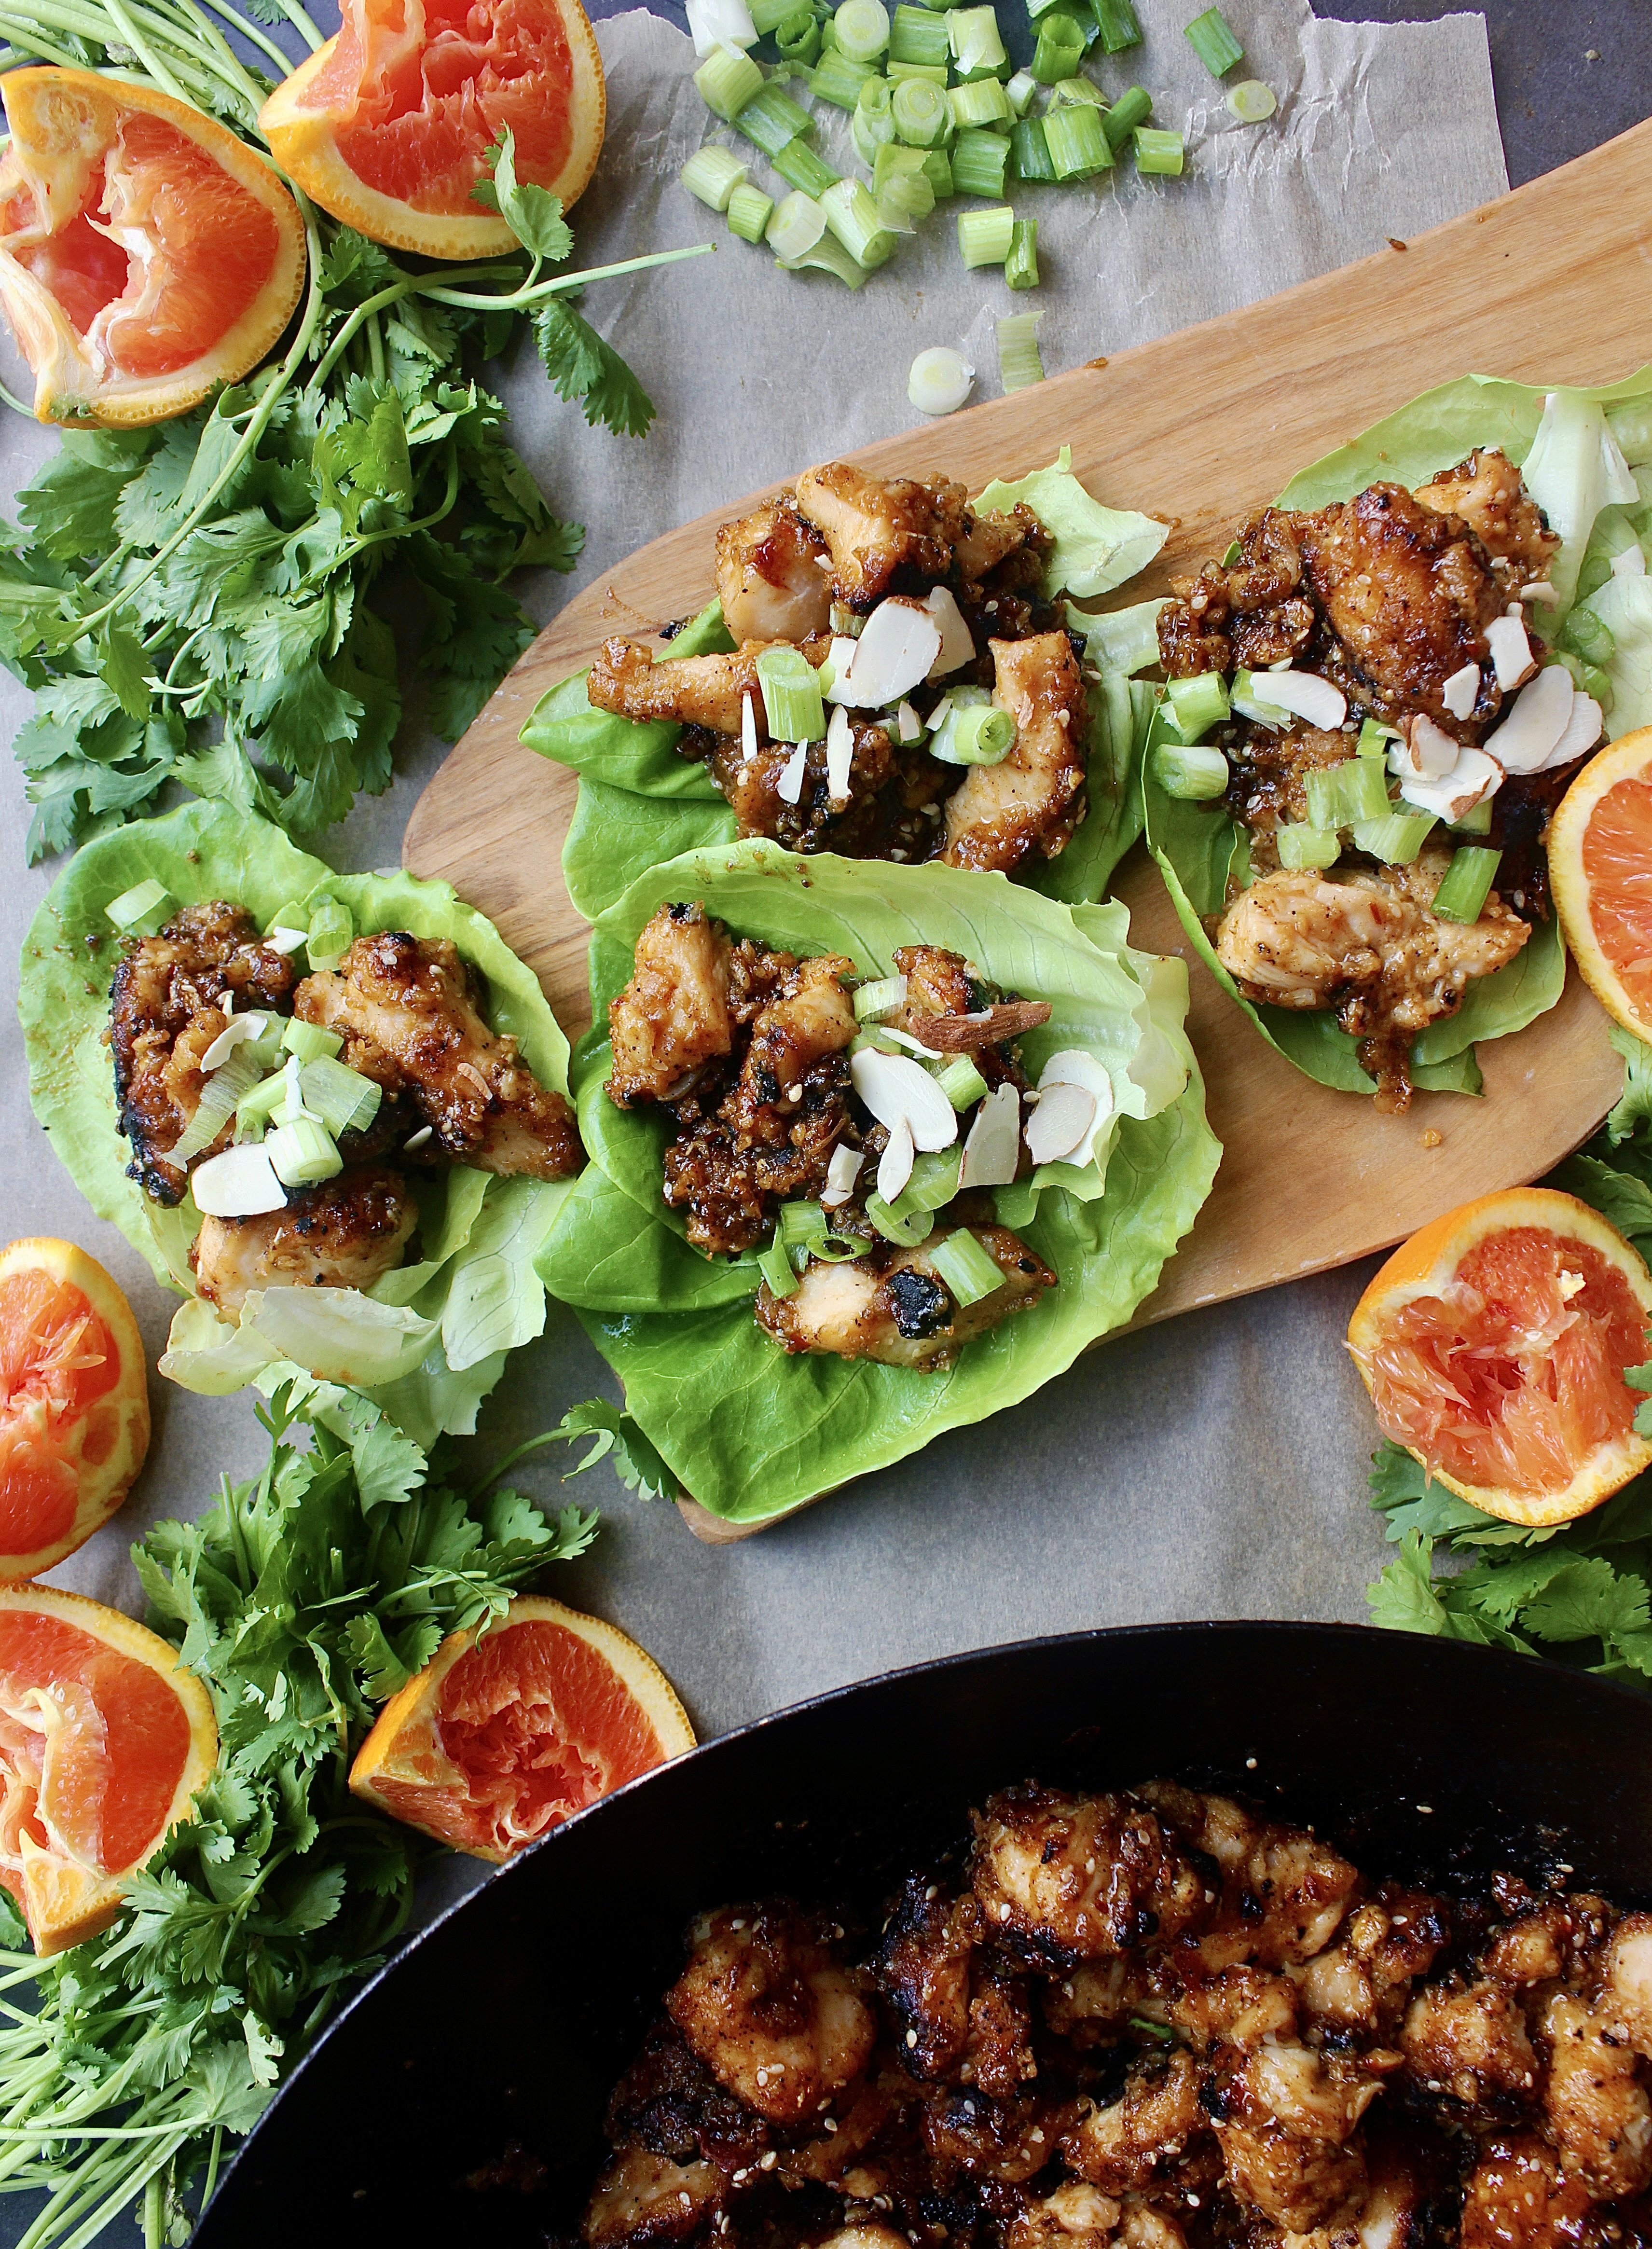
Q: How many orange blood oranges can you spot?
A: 7